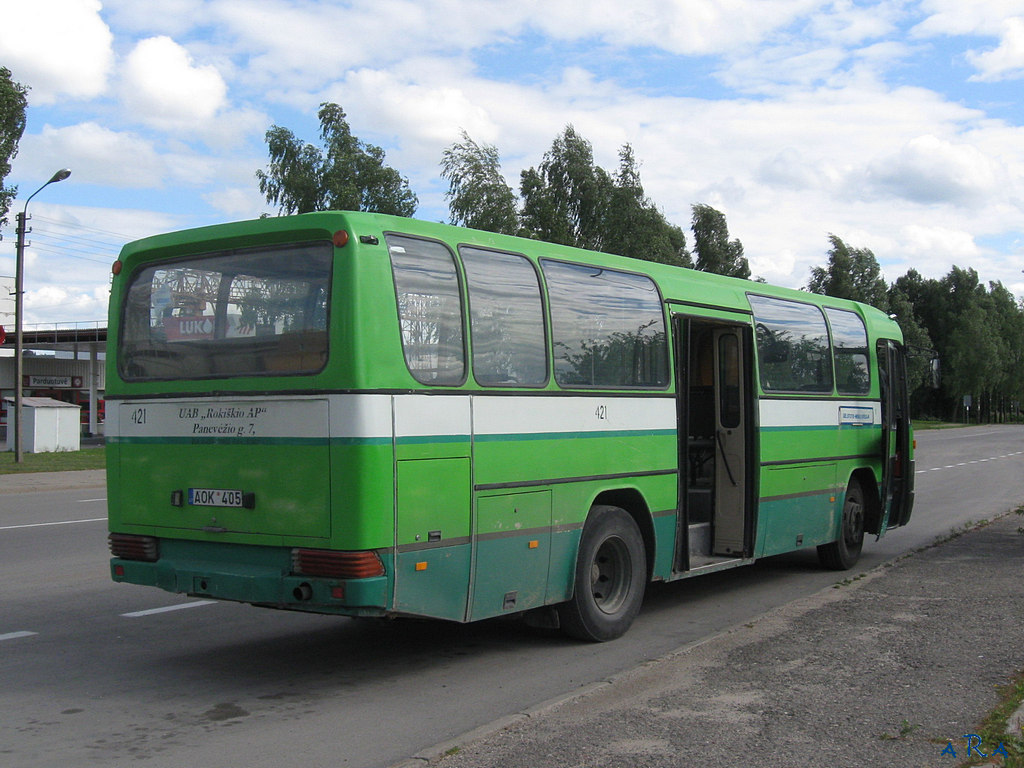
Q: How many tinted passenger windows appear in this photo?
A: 5